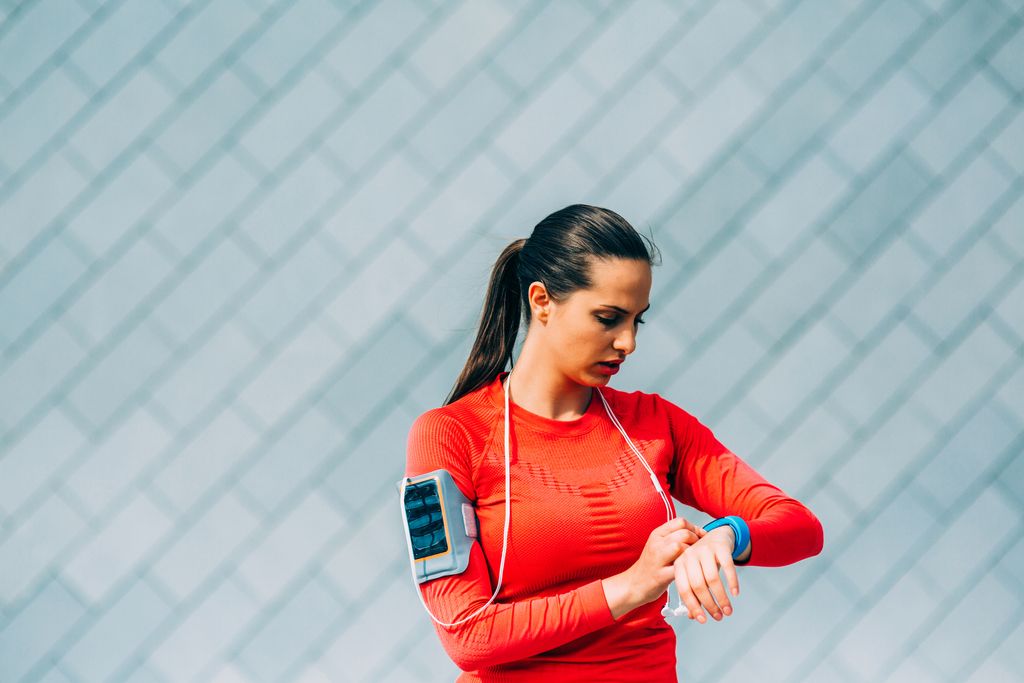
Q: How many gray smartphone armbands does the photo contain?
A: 1